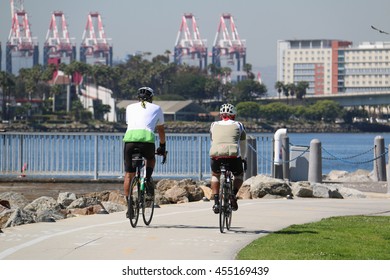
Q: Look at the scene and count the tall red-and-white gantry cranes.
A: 5